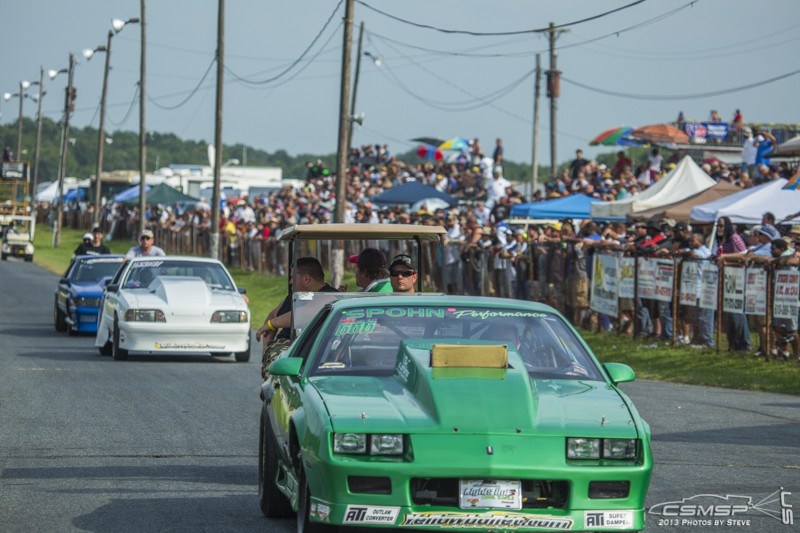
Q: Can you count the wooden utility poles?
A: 10